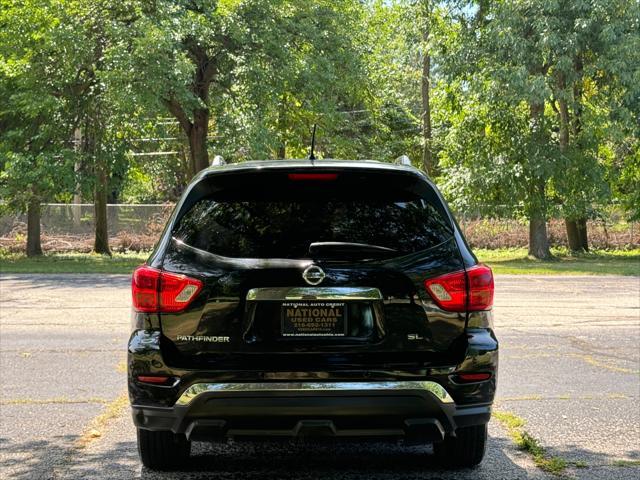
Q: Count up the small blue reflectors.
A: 0